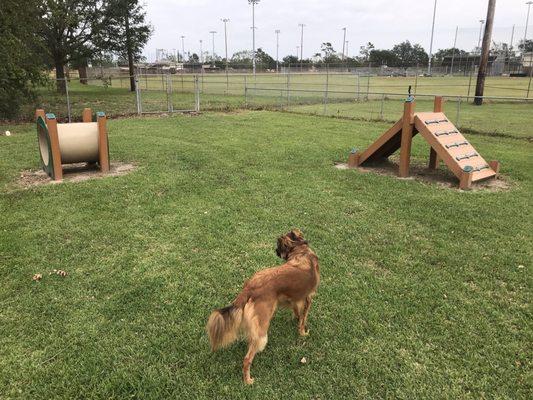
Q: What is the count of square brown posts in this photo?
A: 9